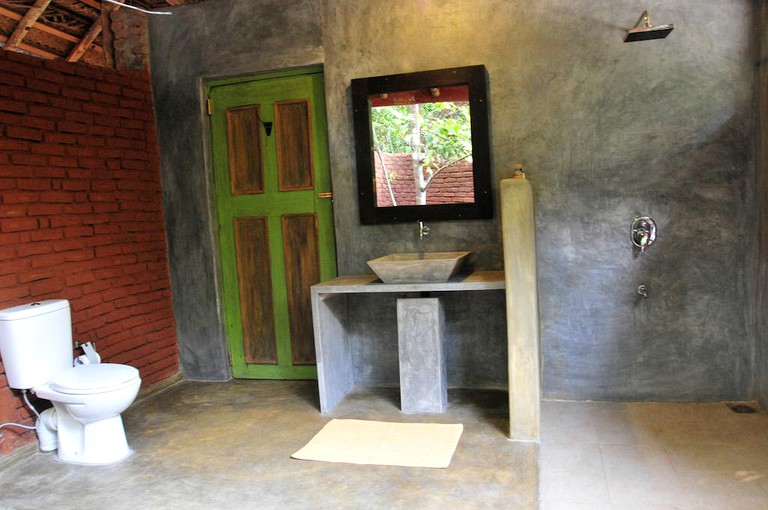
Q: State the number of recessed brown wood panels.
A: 4